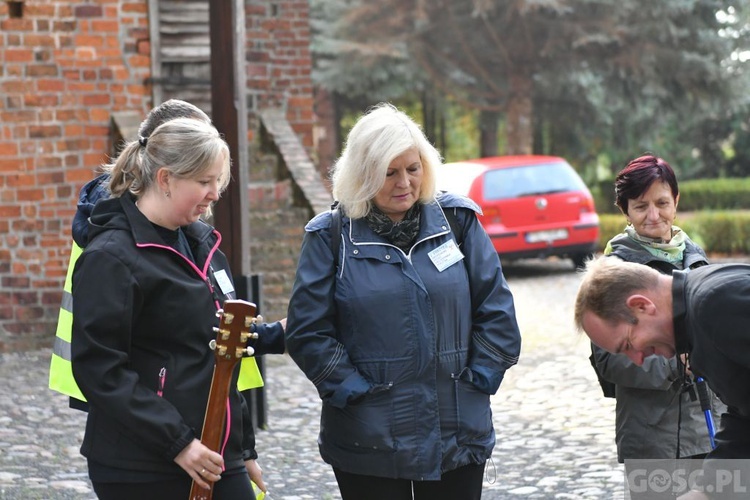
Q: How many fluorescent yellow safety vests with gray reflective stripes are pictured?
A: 1